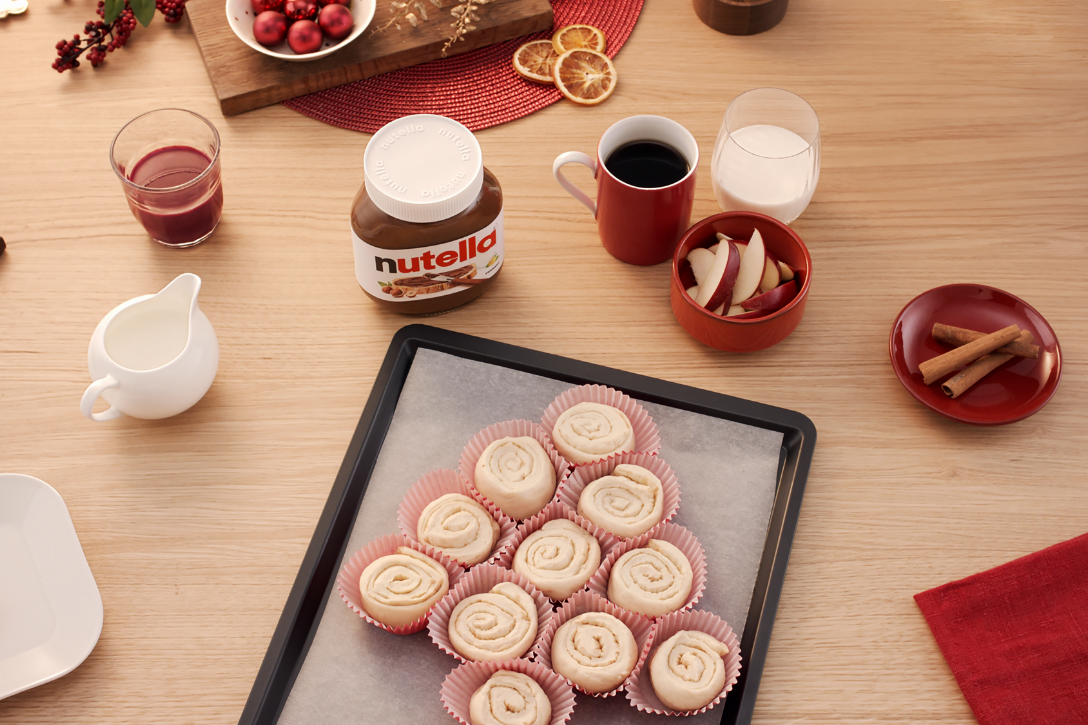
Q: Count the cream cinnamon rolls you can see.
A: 11